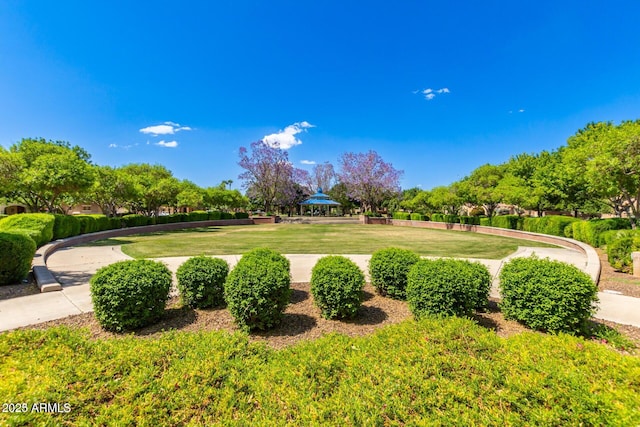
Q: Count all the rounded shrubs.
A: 7